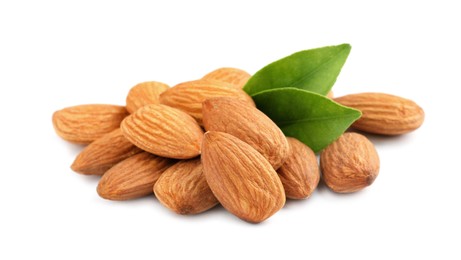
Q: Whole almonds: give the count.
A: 13